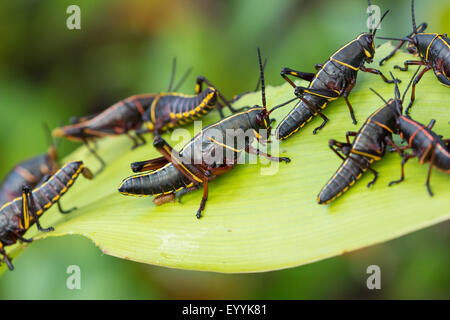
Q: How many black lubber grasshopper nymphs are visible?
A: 9